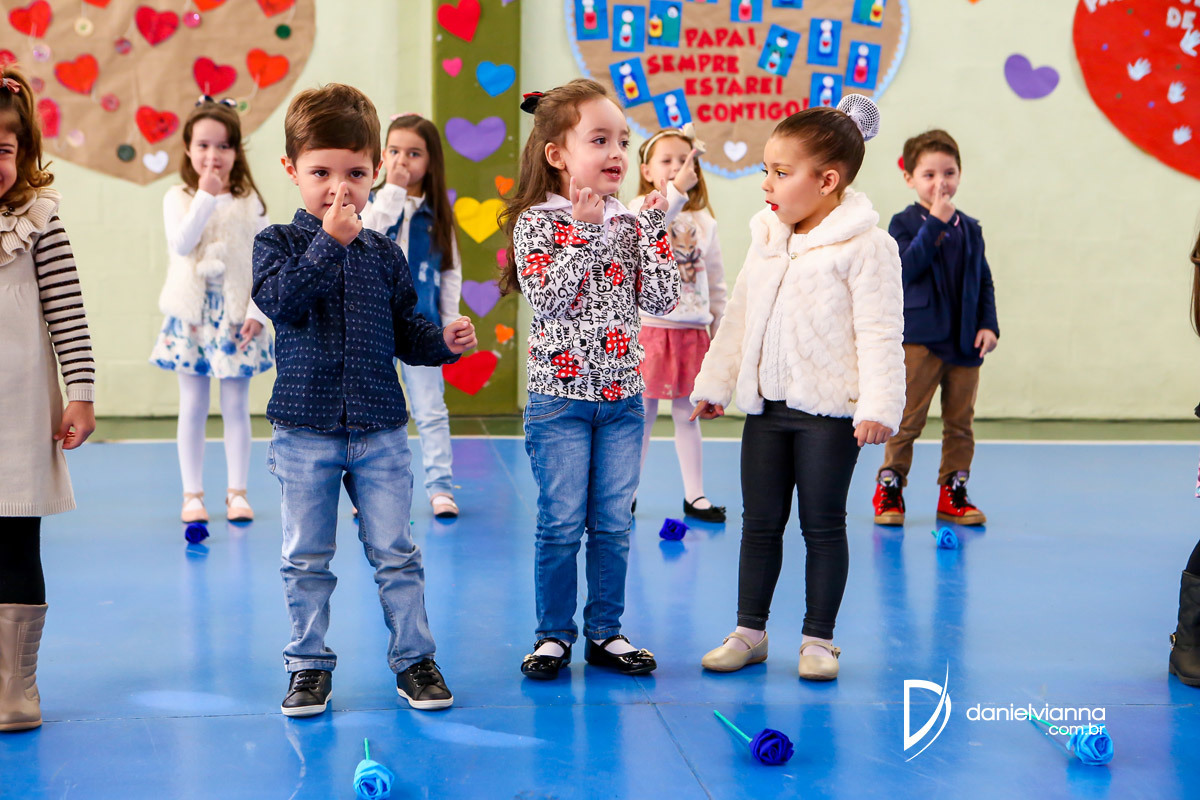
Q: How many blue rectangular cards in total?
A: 13